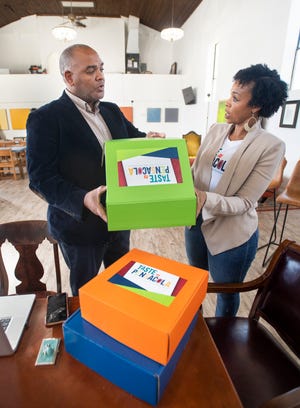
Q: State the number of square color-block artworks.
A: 6